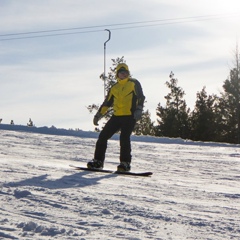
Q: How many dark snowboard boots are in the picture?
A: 2